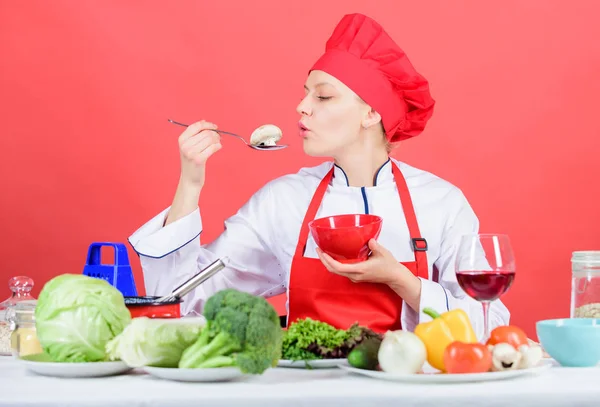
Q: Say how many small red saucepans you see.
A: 1